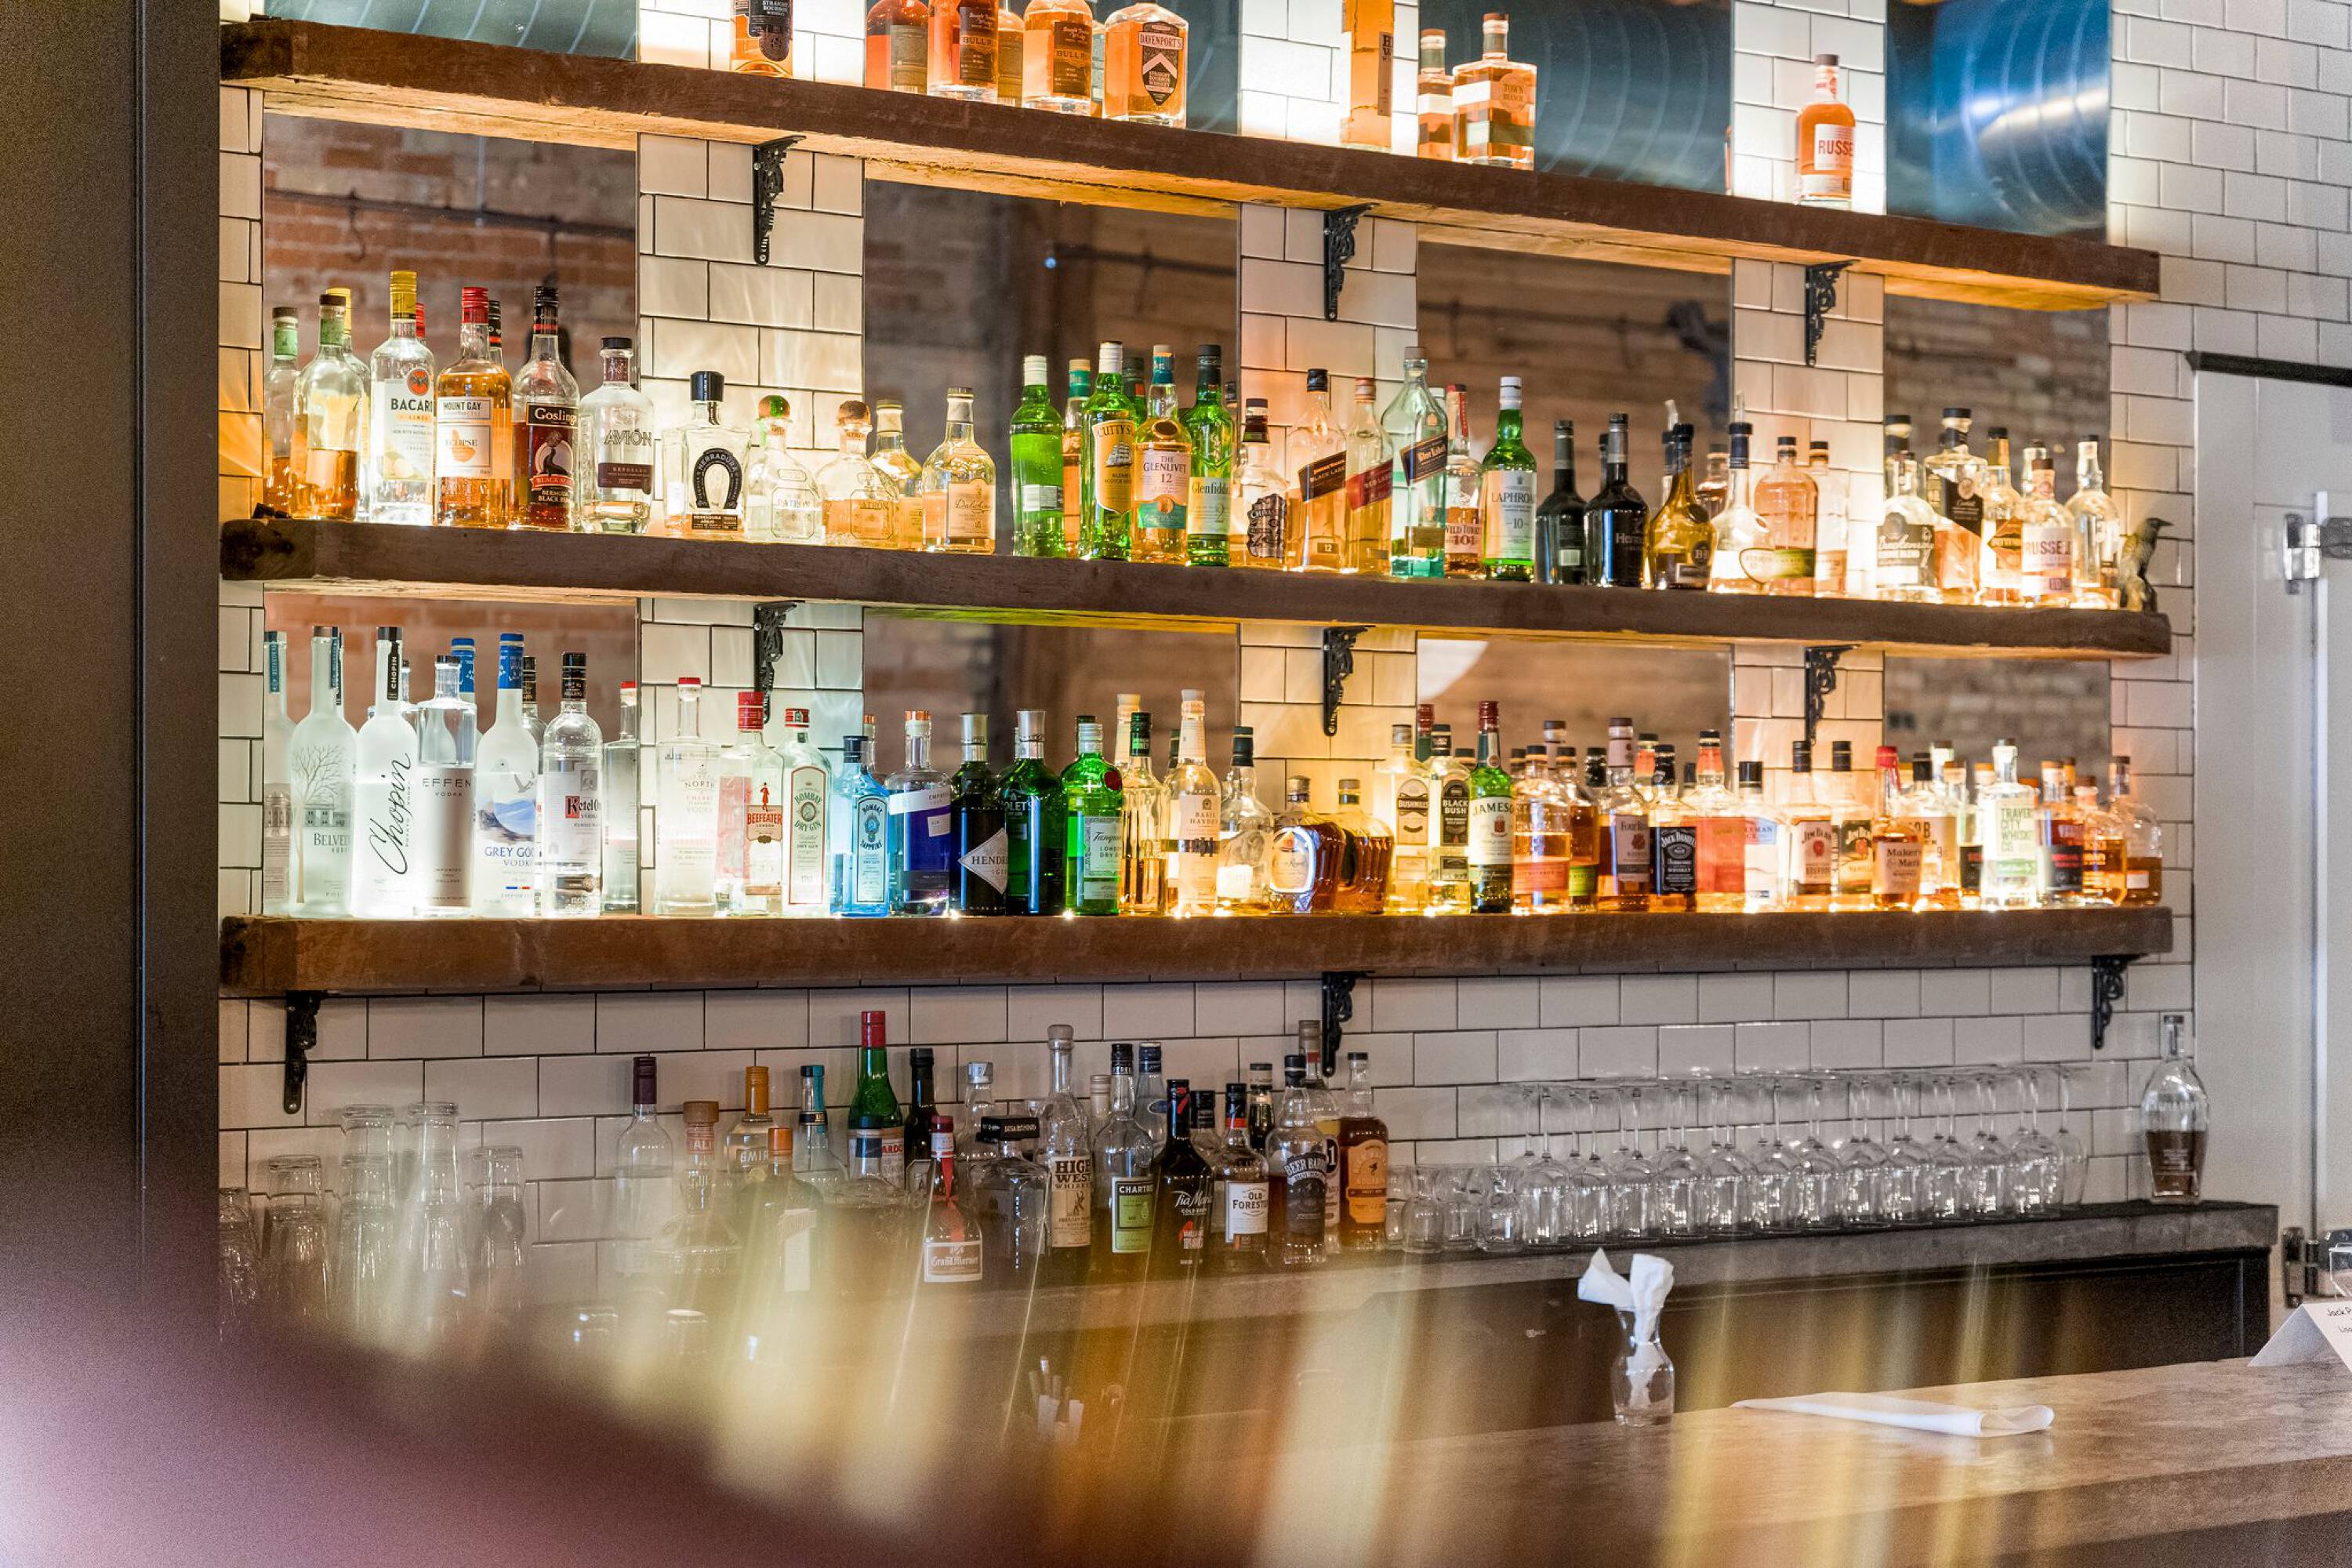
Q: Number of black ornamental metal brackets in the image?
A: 9